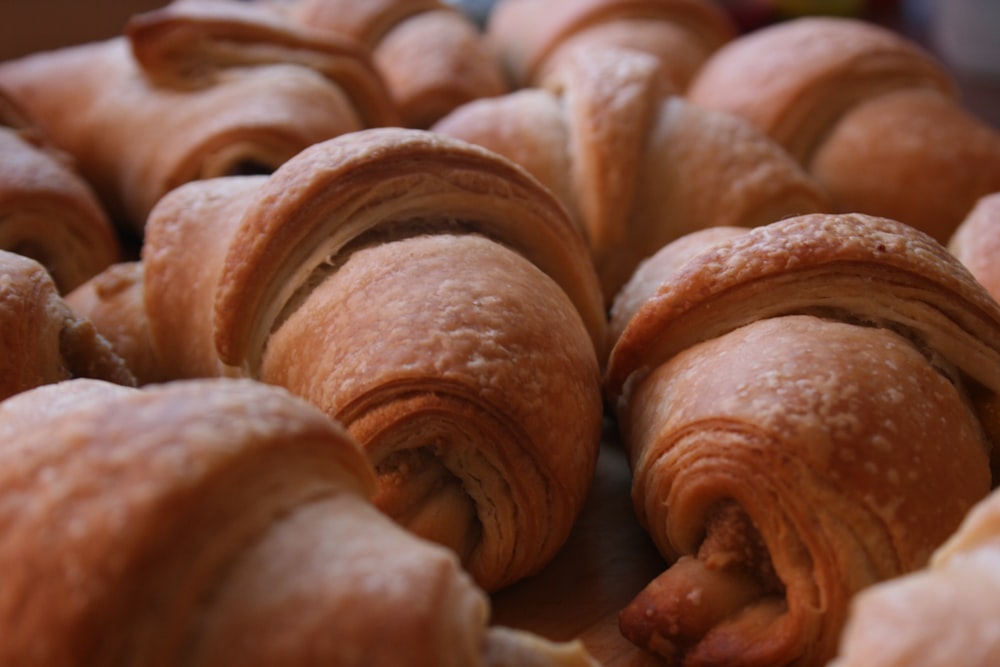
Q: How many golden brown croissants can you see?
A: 12